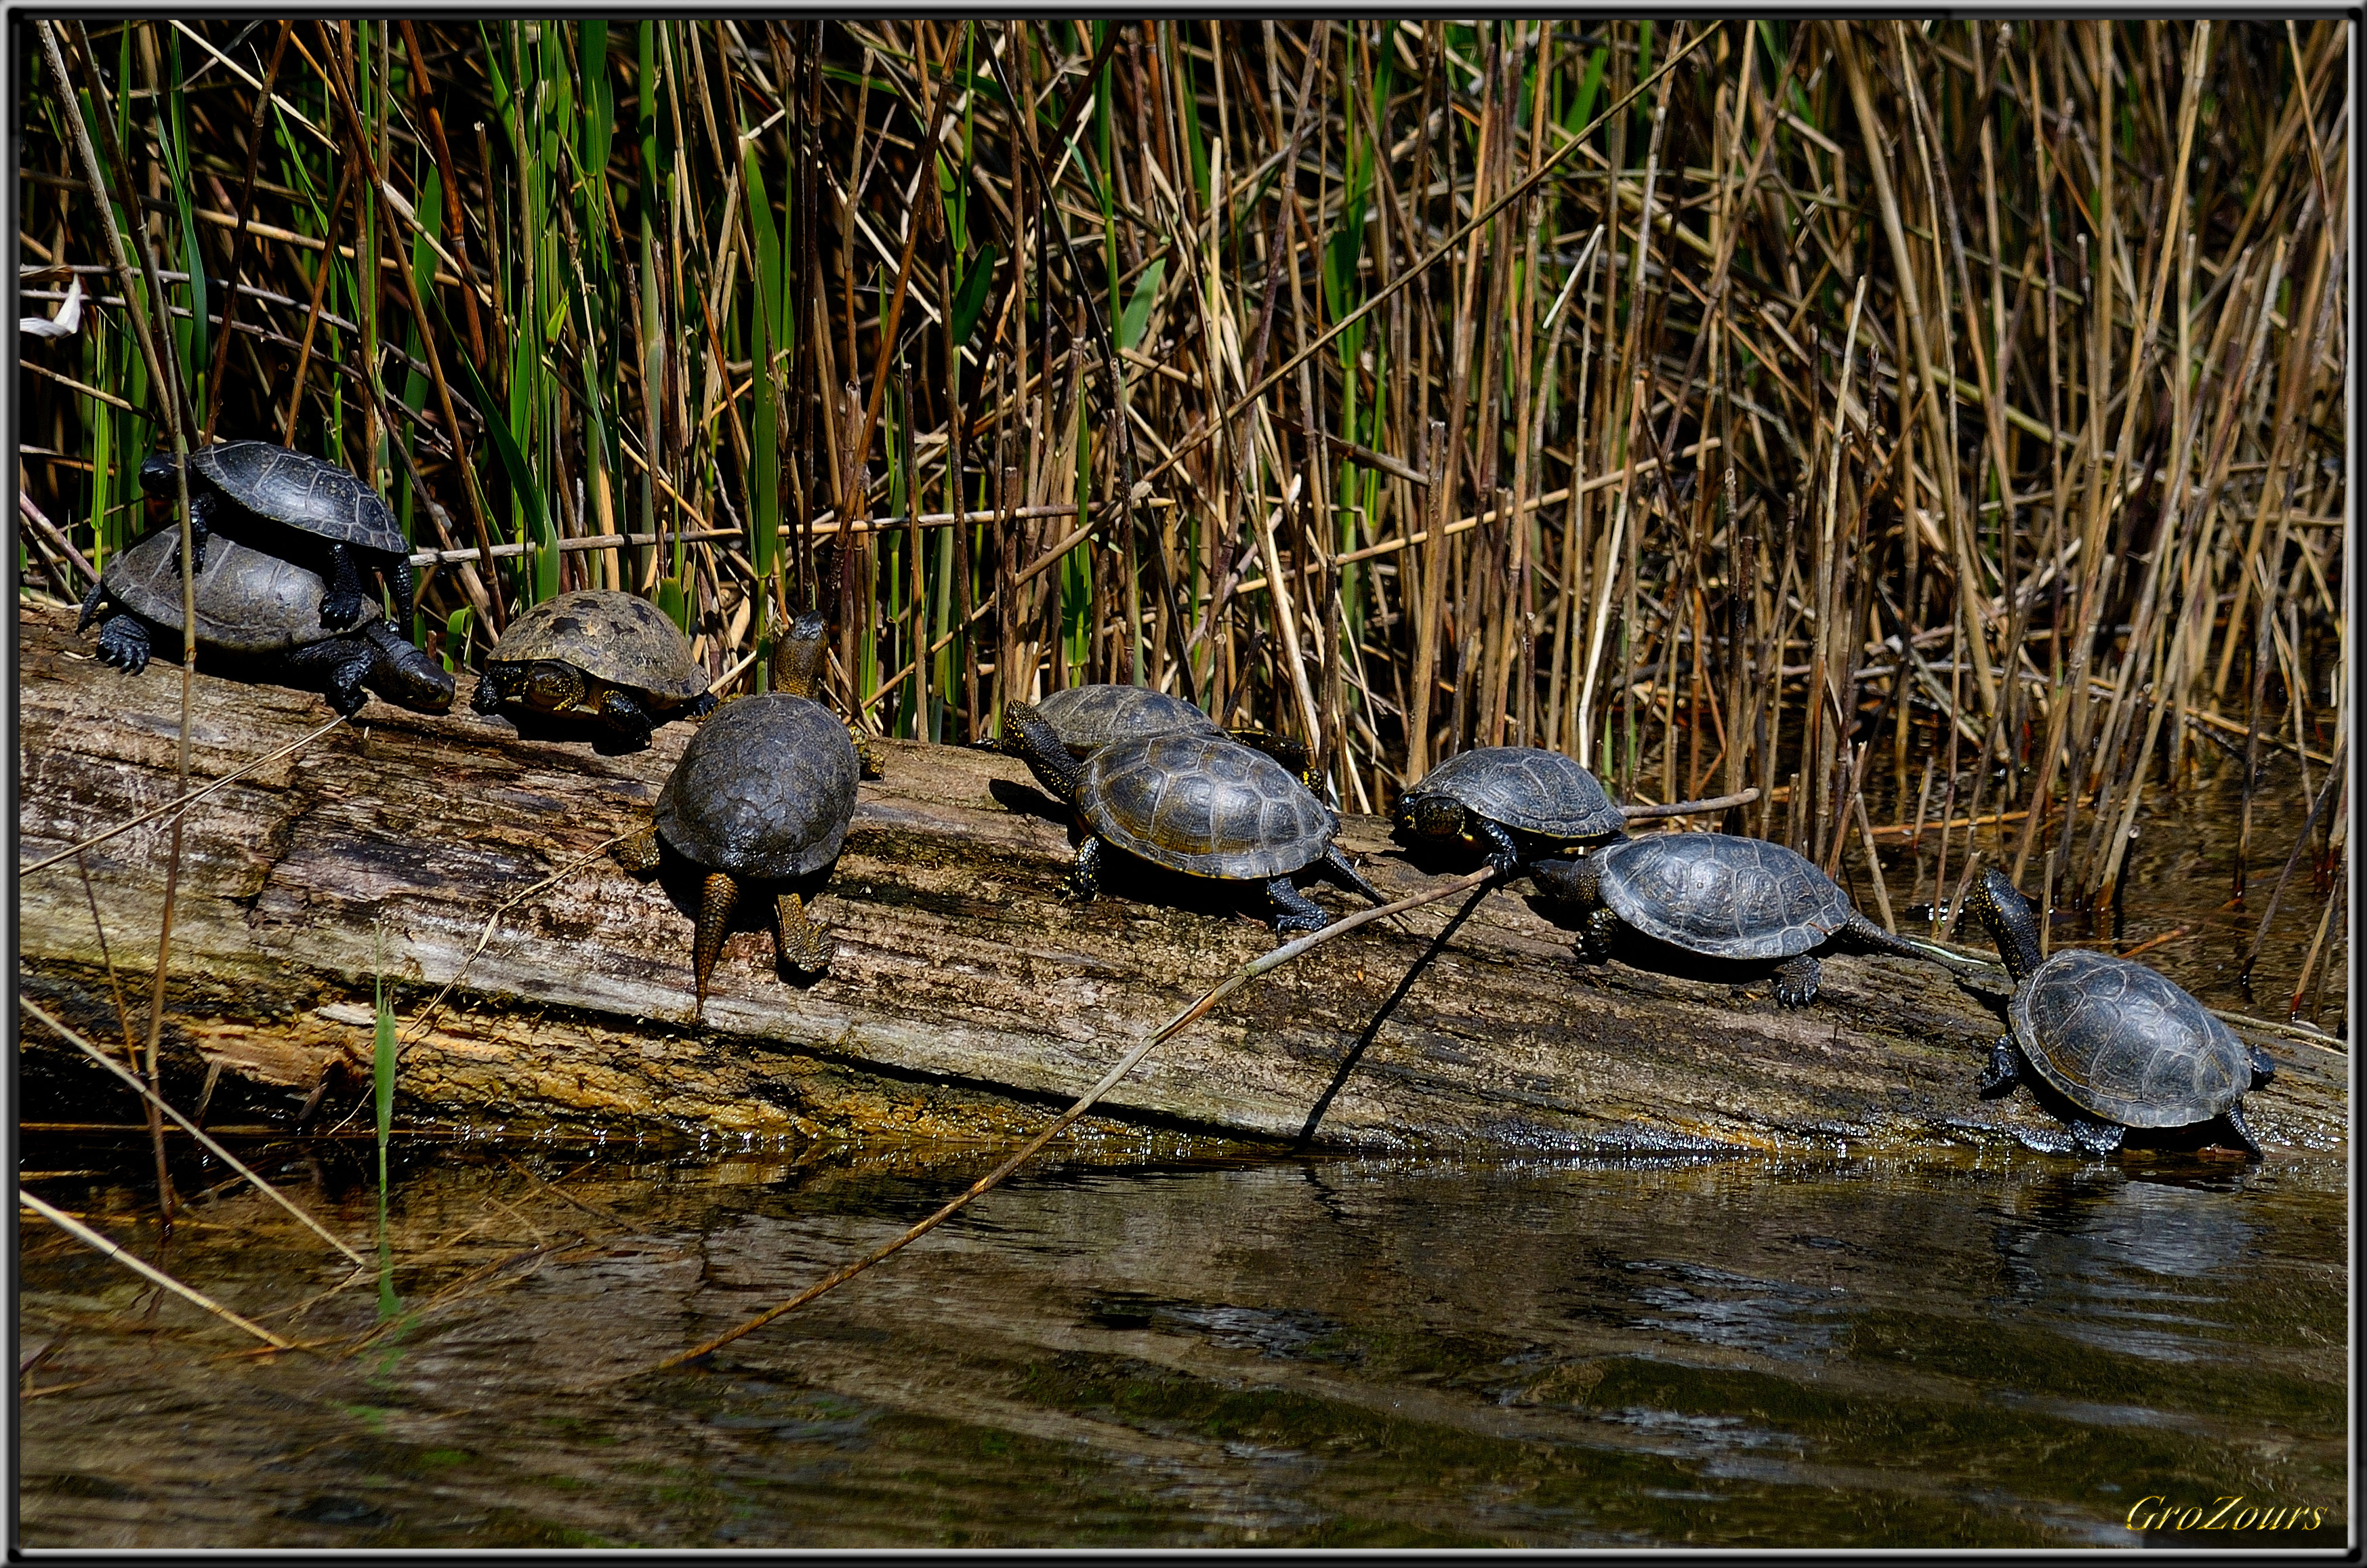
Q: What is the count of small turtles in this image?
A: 9